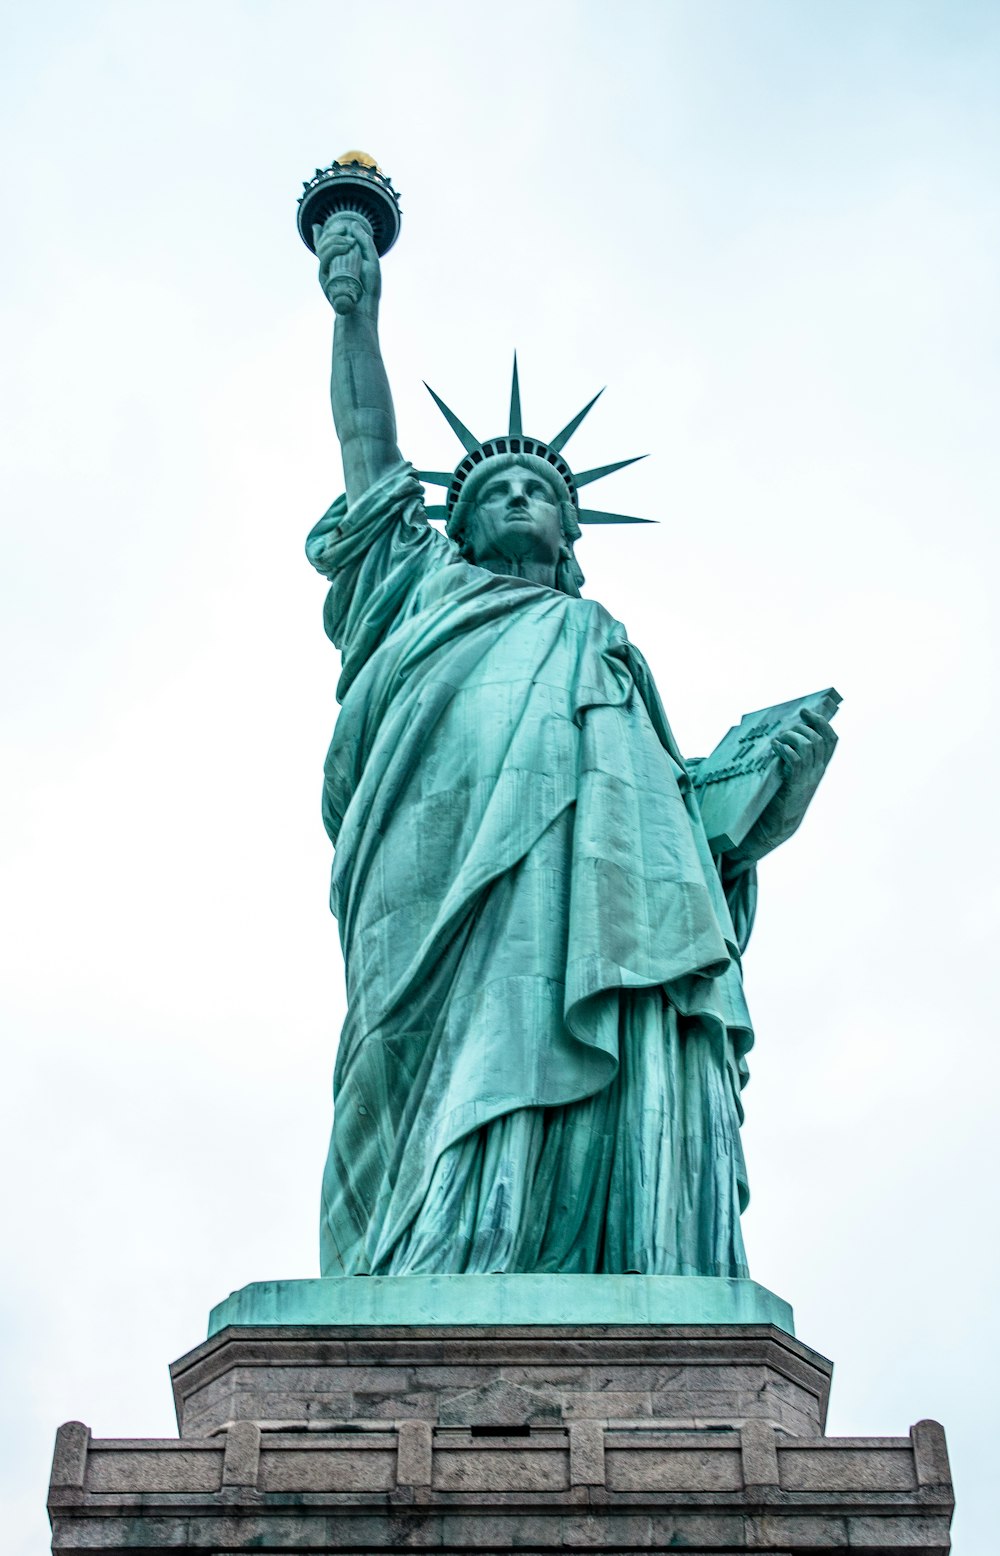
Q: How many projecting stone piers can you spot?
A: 6